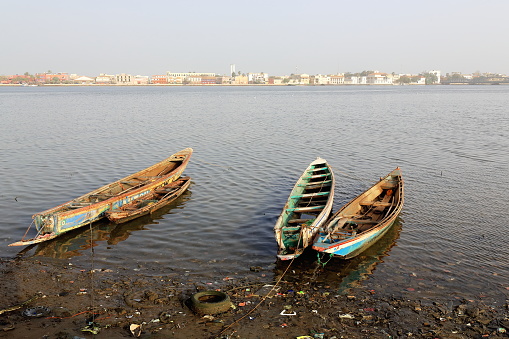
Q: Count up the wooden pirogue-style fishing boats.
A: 4